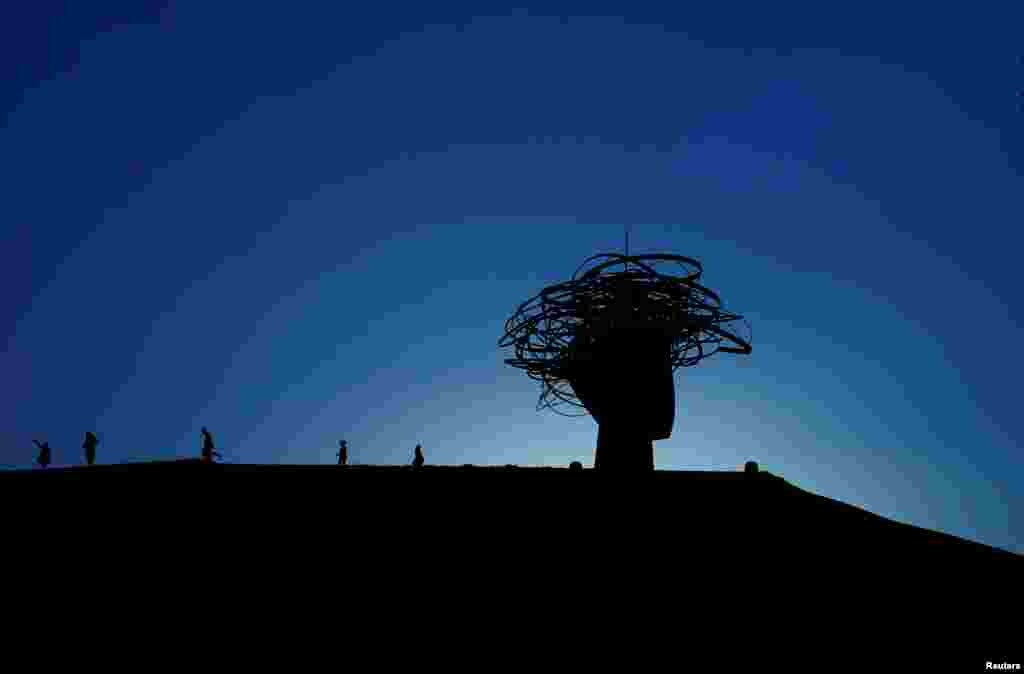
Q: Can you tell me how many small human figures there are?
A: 5